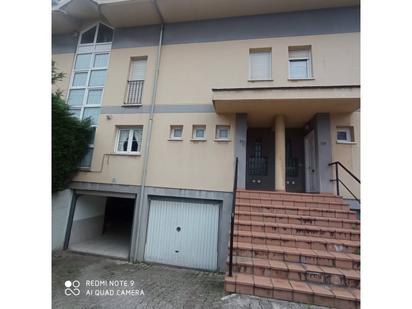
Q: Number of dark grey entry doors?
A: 2